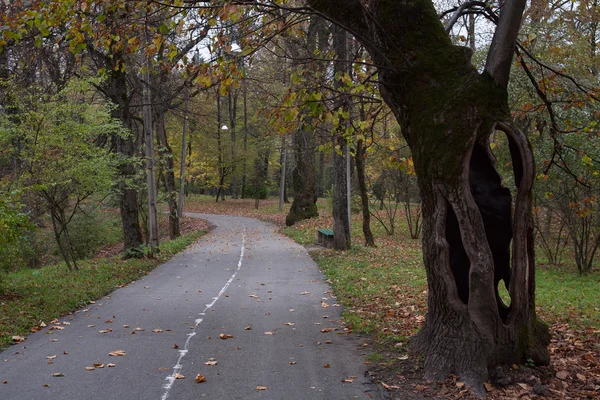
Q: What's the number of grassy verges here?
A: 2